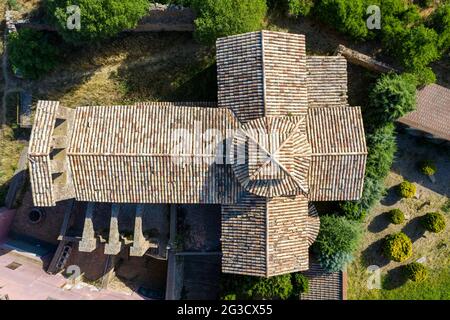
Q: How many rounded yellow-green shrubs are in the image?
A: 6